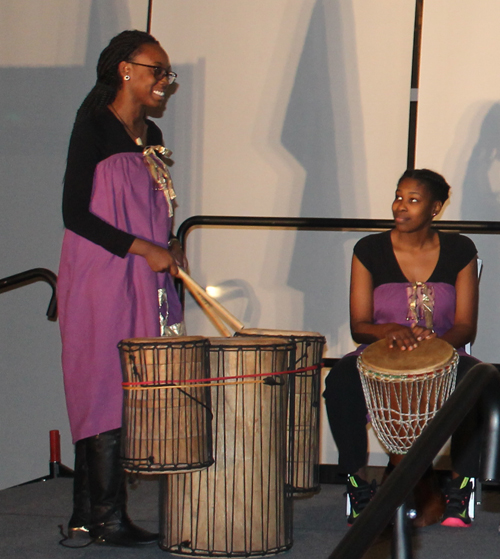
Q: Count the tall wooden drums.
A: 3